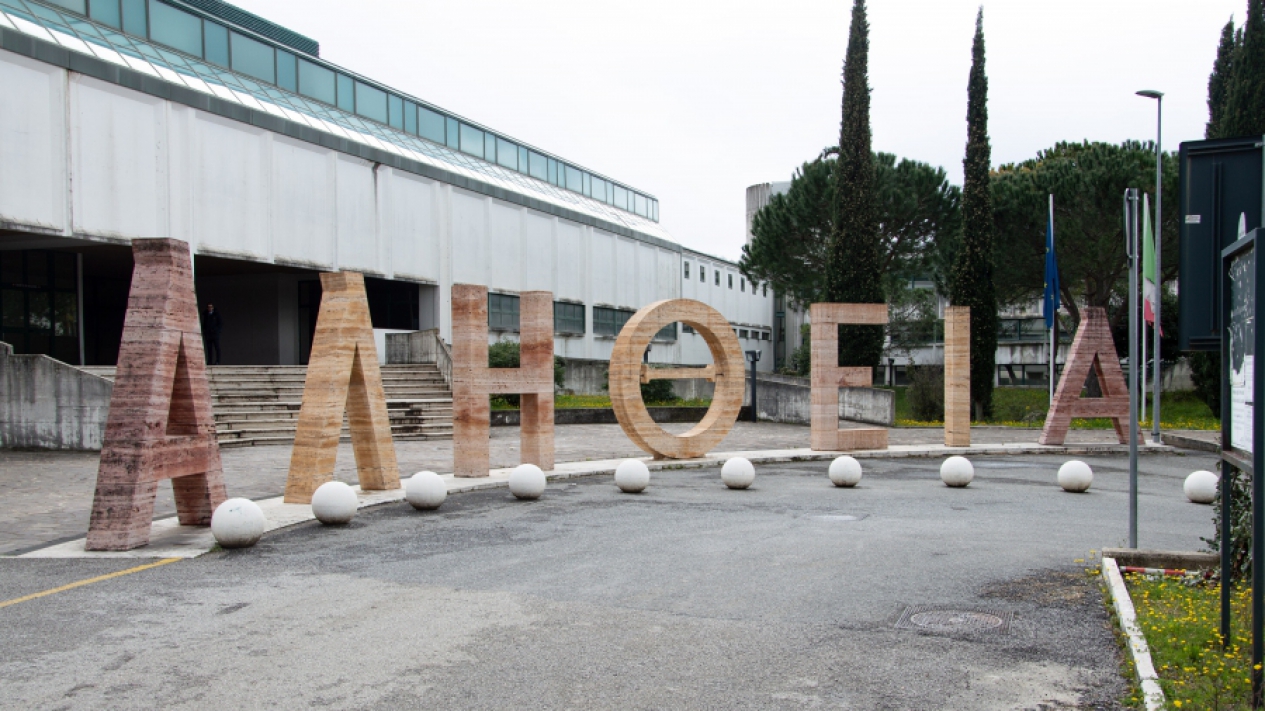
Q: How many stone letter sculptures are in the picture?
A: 7